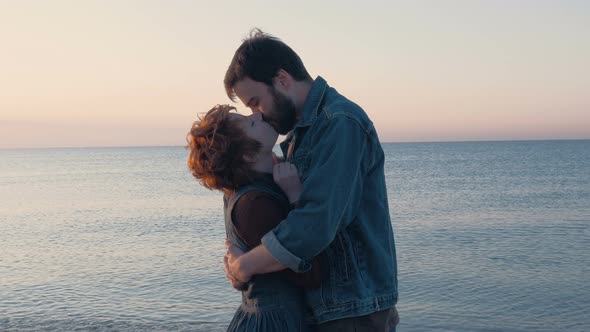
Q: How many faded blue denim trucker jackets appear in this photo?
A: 1